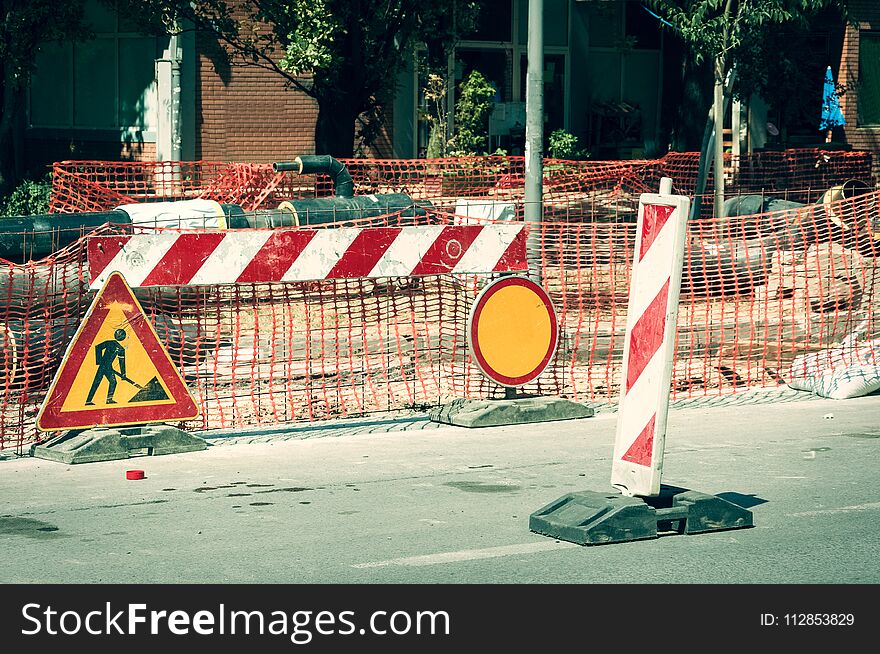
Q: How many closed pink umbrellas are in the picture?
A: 0